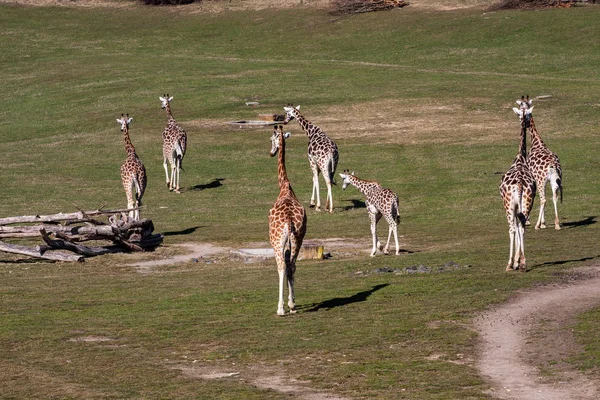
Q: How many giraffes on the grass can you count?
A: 7